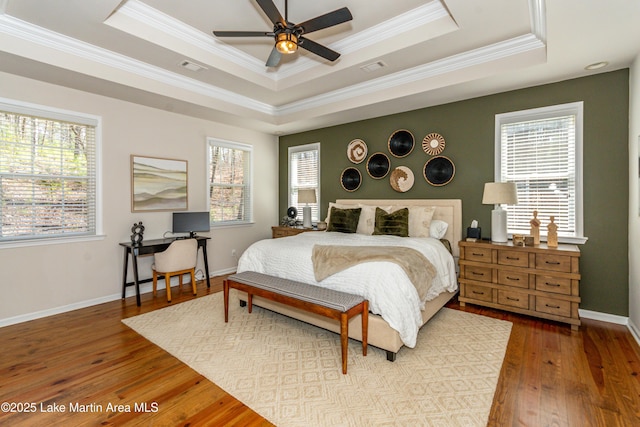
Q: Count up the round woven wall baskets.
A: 7